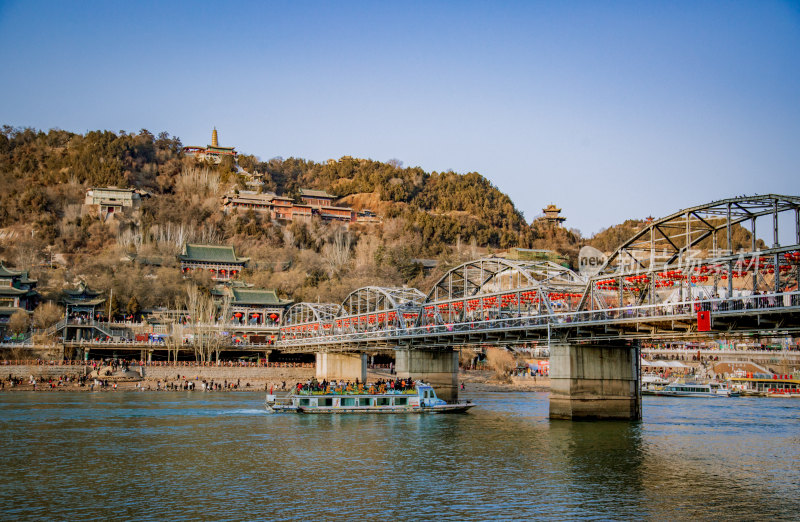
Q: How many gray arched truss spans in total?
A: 4